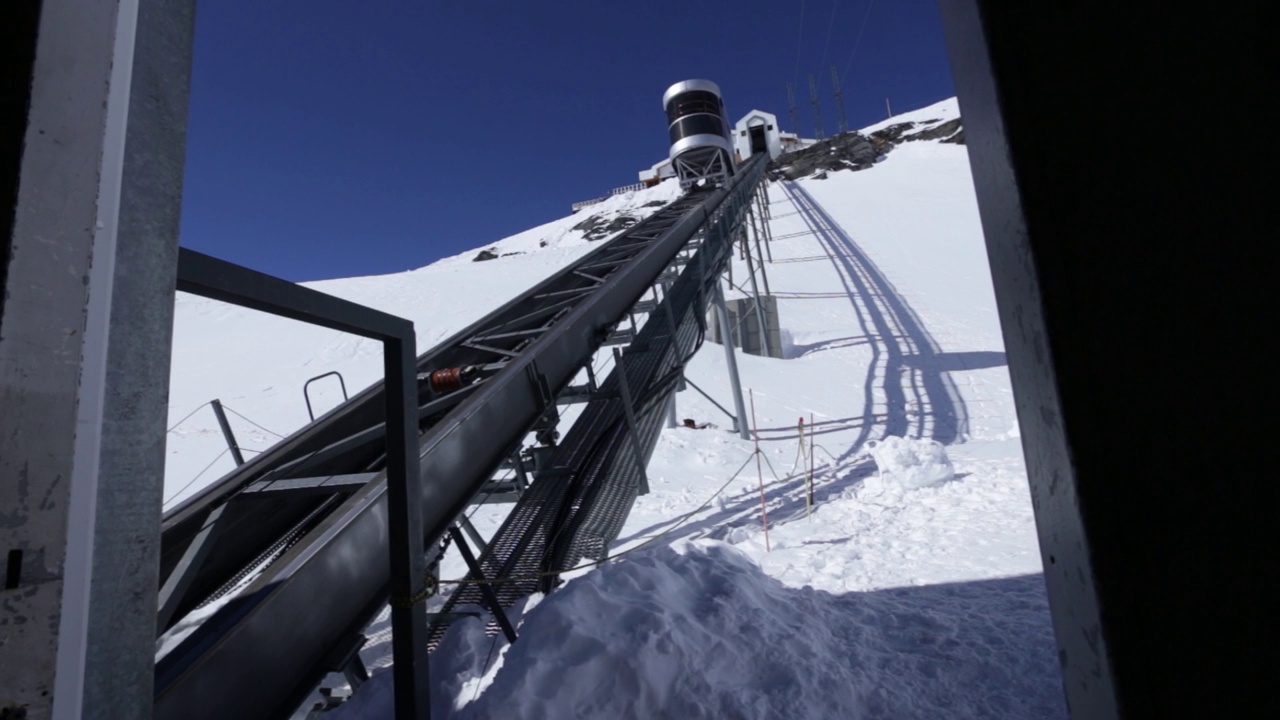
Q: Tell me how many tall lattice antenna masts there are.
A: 3